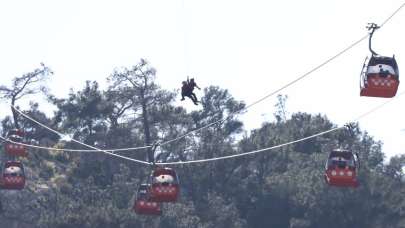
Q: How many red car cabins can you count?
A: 6